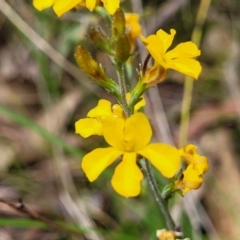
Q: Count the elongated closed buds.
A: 4